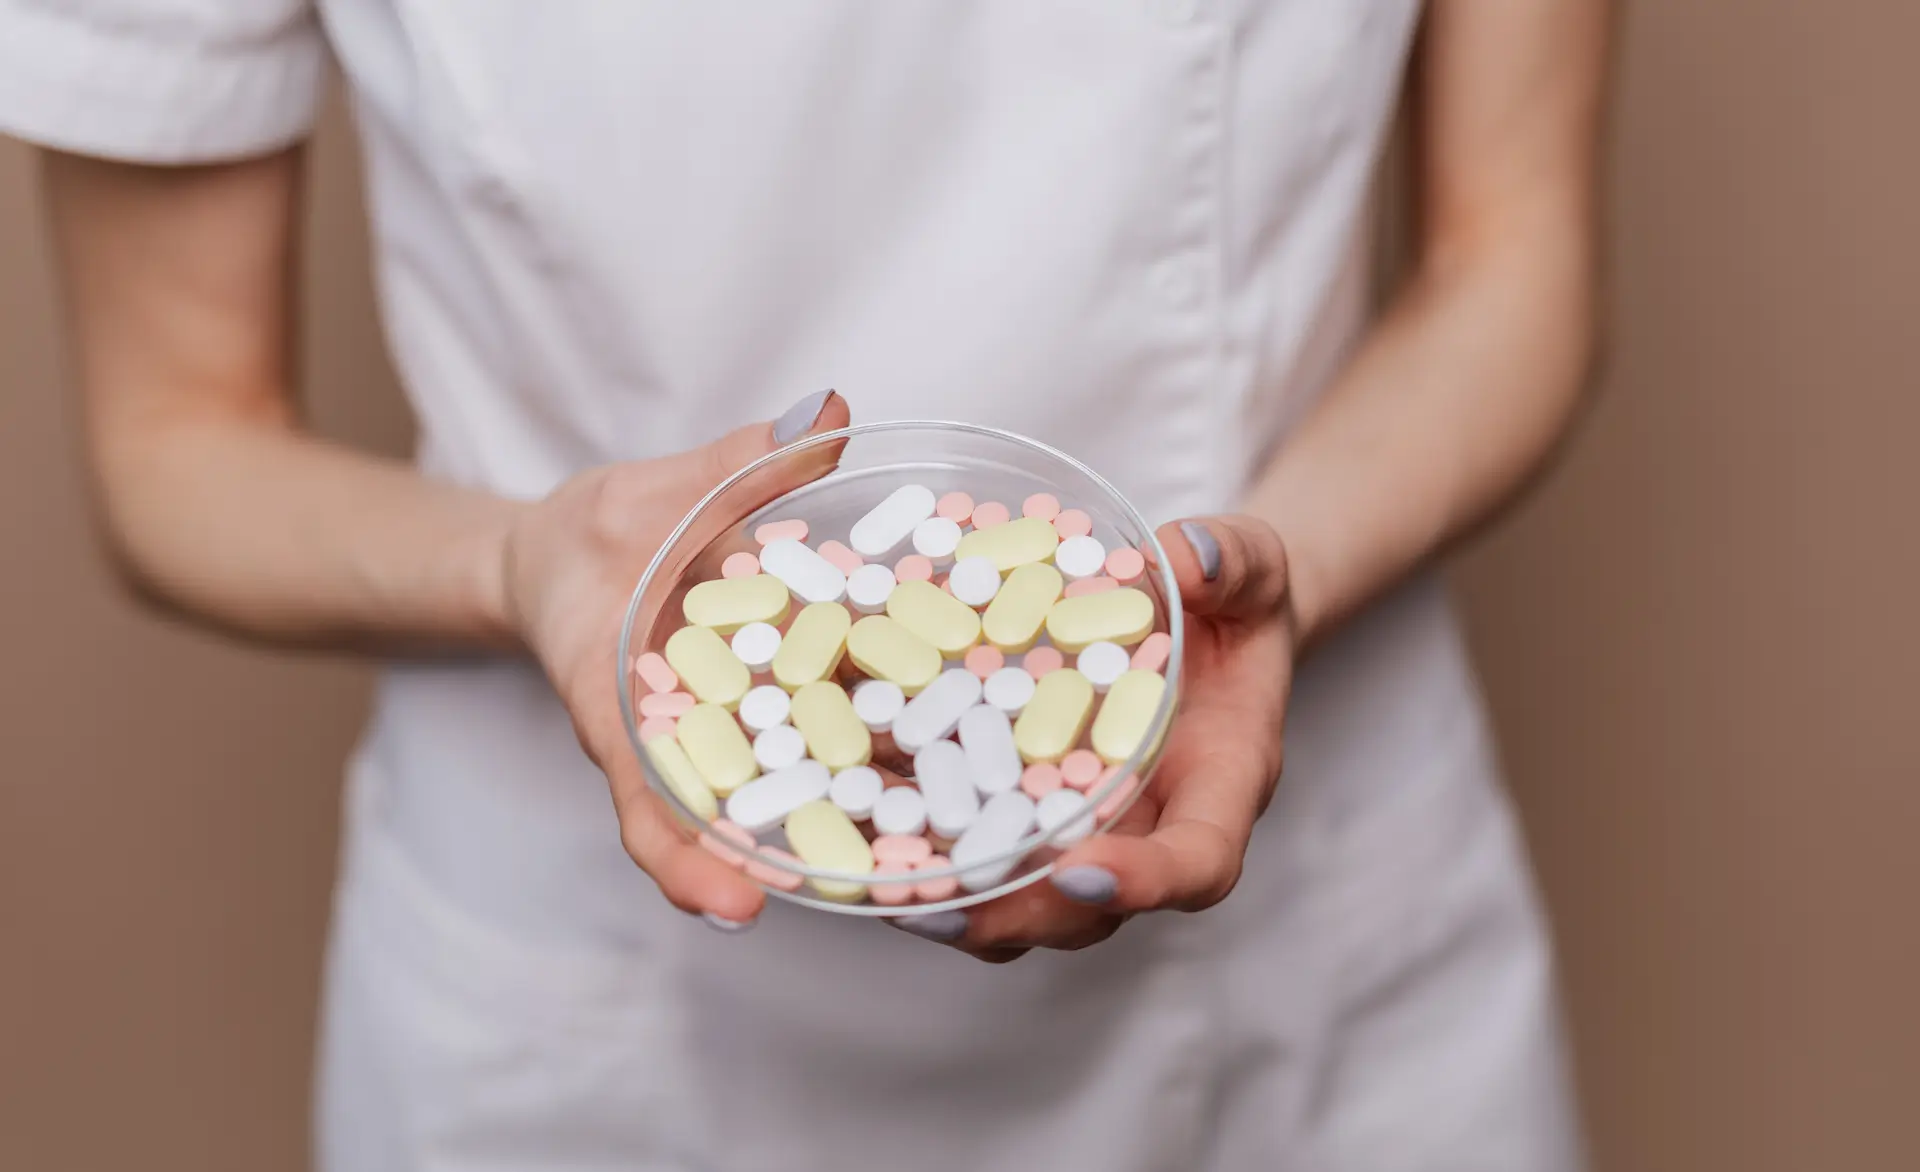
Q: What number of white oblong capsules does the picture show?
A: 7